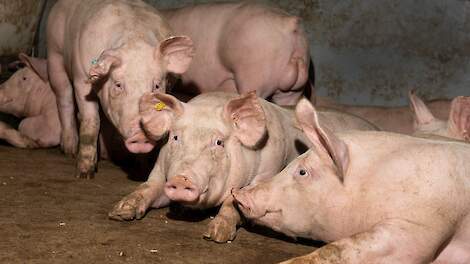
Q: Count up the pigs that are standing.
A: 2